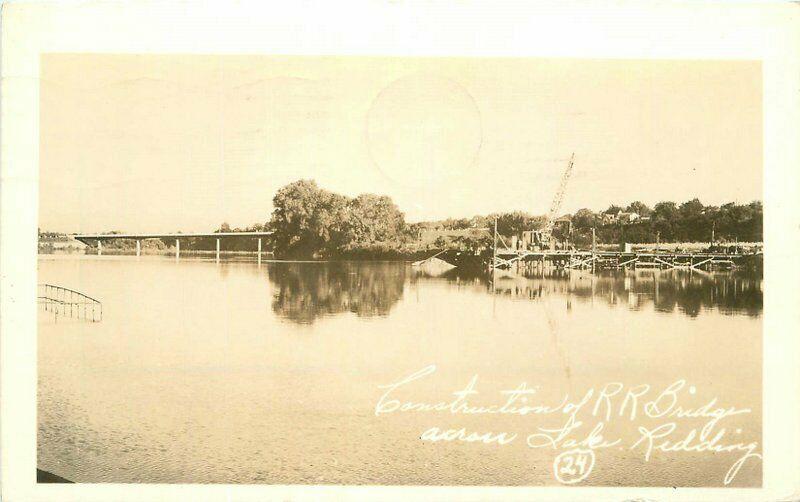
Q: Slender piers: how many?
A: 5